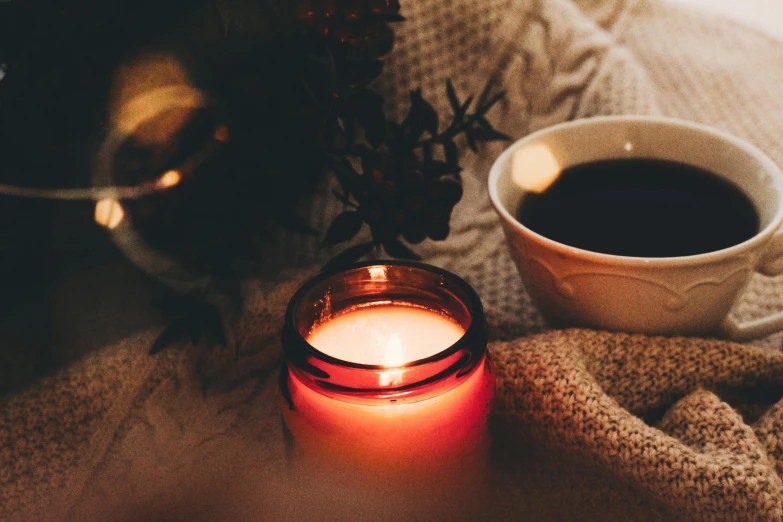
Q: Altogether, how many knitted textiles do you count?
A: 2